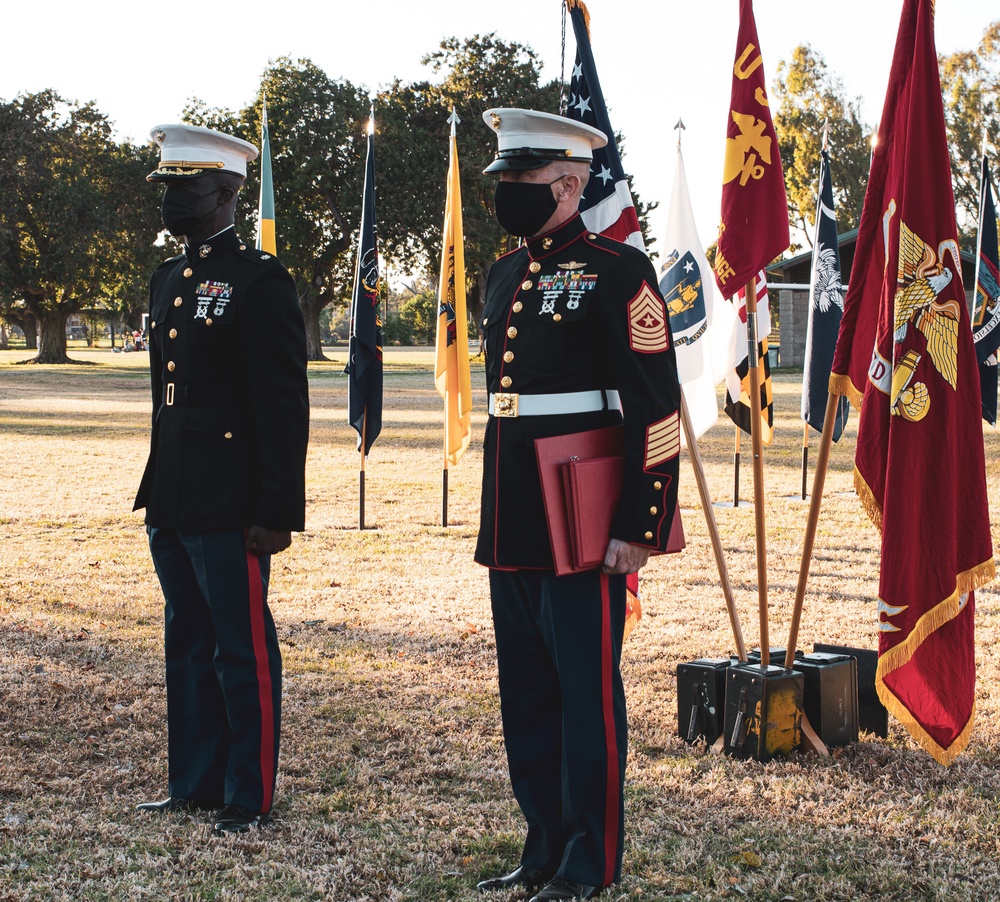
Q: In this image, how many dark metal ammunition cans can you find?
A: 4